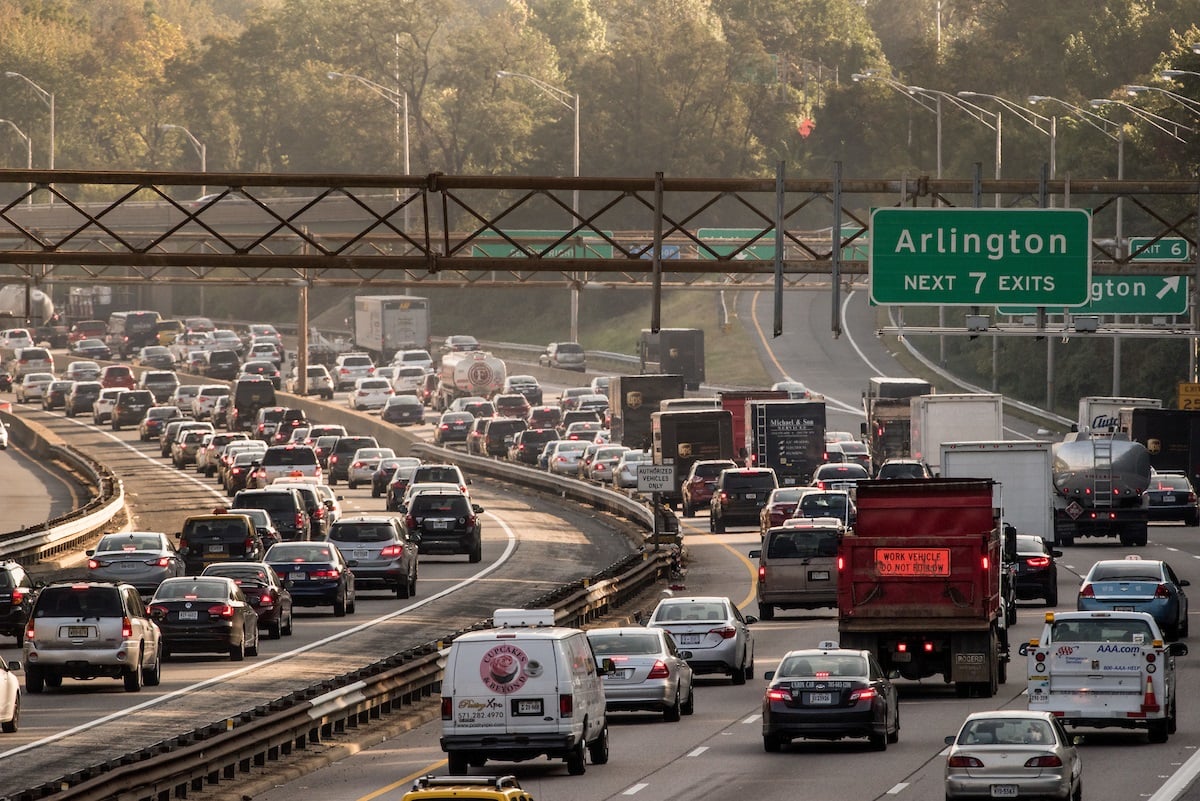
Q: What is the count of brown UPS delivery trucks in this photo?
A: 4